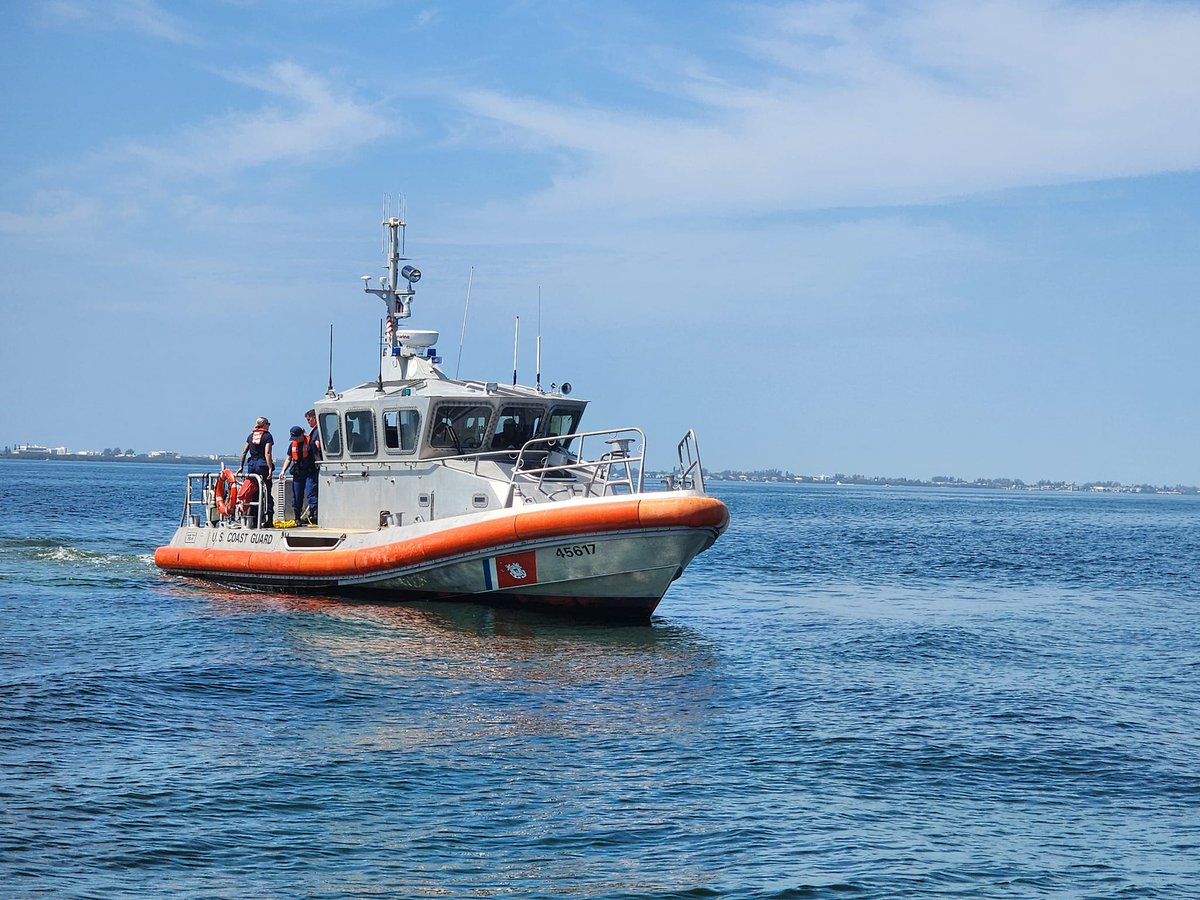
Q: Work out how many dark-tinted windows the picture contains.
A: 6